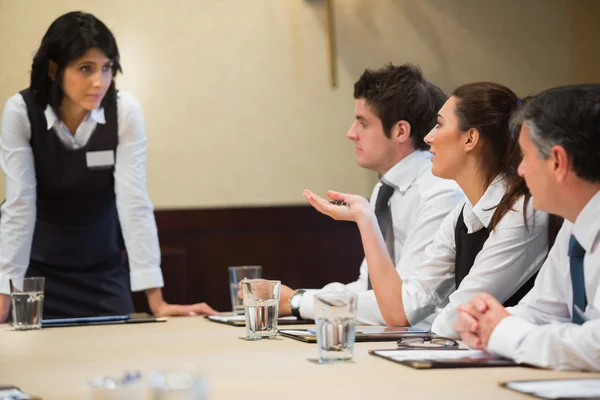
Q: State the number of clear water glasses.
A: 4